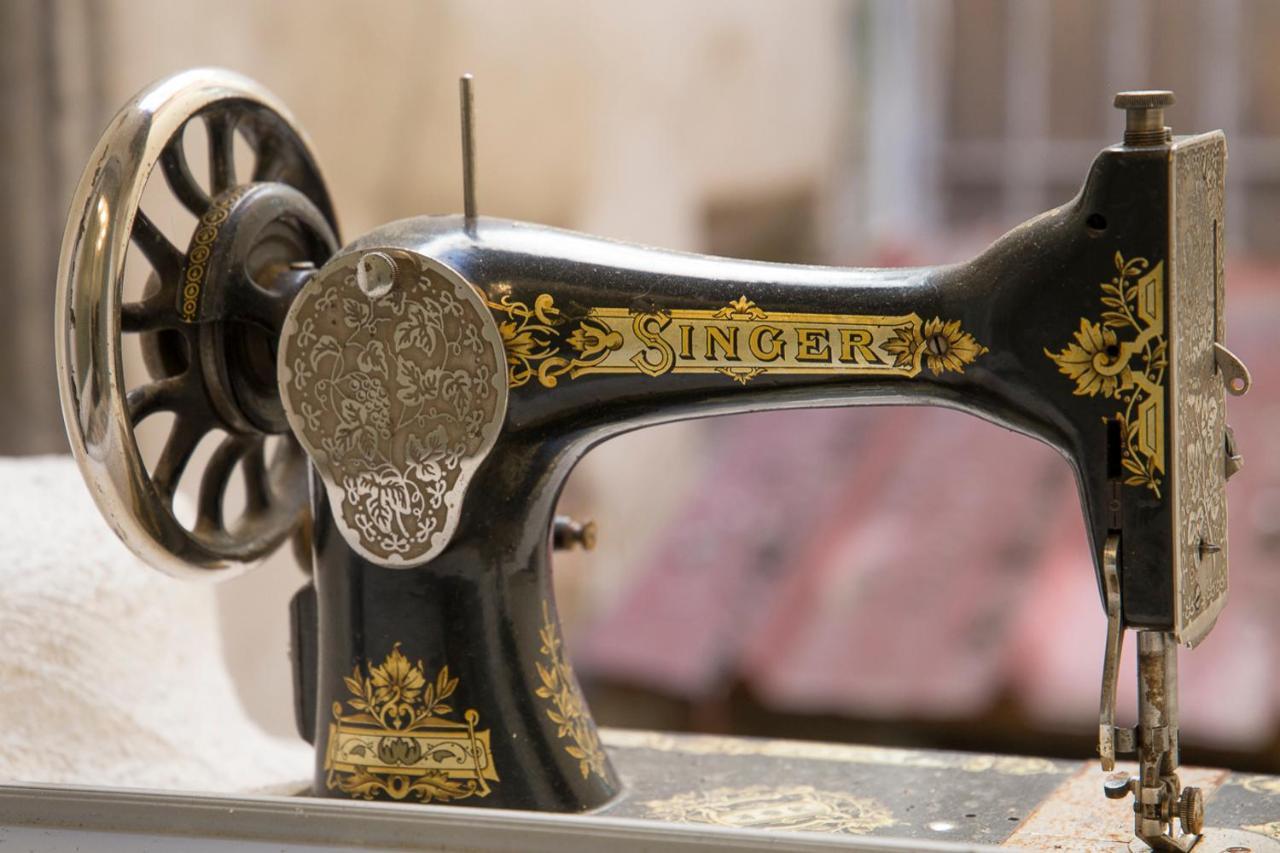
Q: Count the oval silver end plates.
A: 1